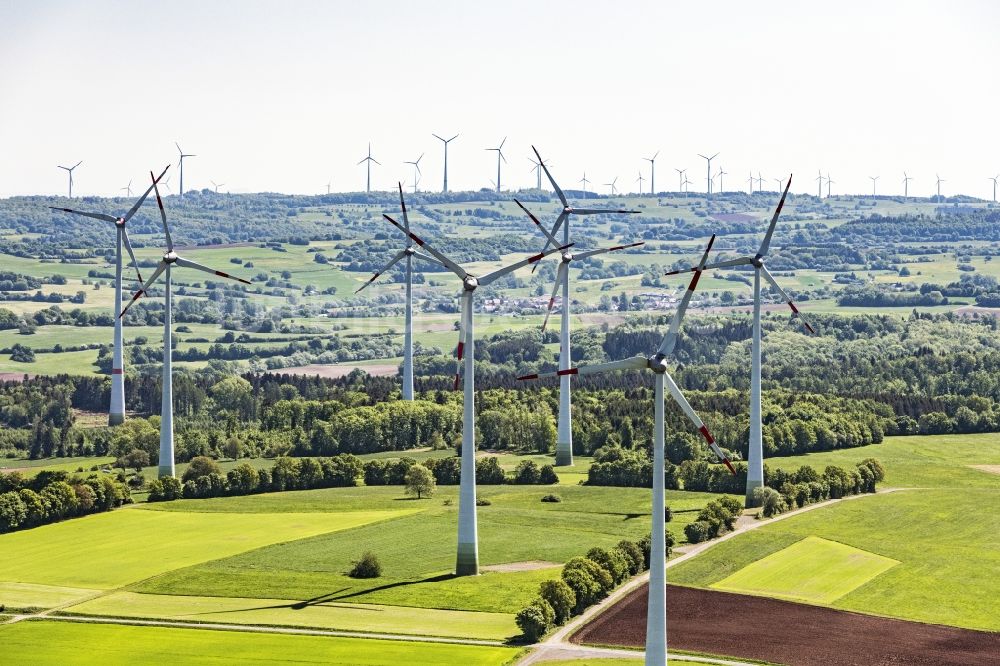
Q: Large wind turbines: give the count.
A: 8